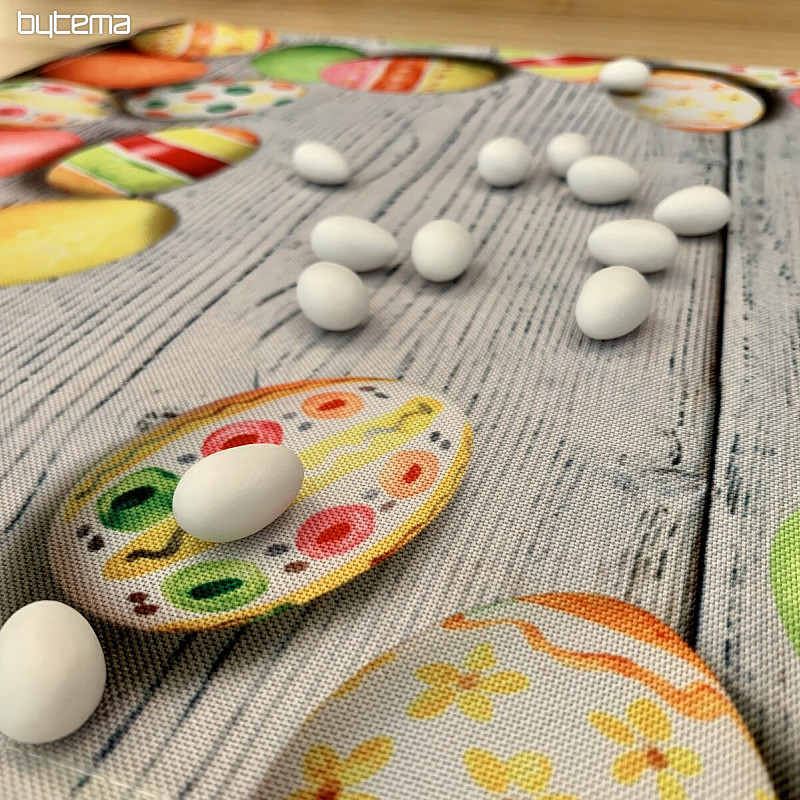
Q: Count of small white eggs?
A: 13